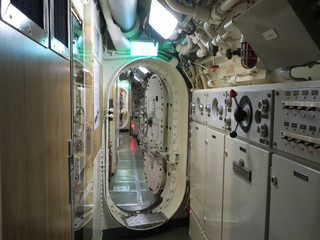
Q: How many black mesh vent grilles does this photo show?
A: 2